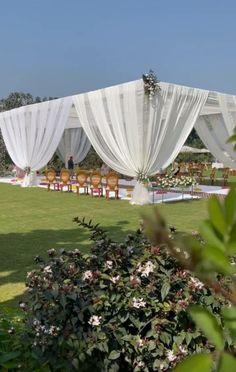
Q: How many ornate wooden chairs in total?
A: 5